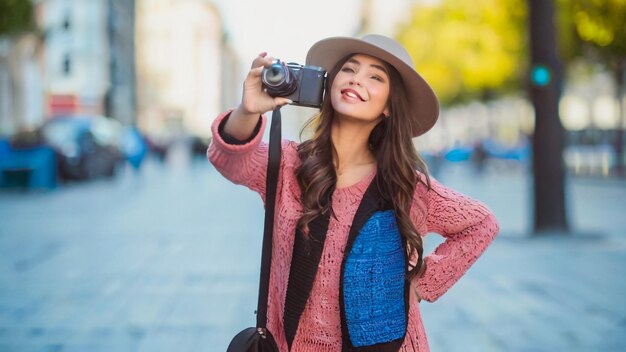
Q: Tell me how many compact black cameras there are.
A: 1